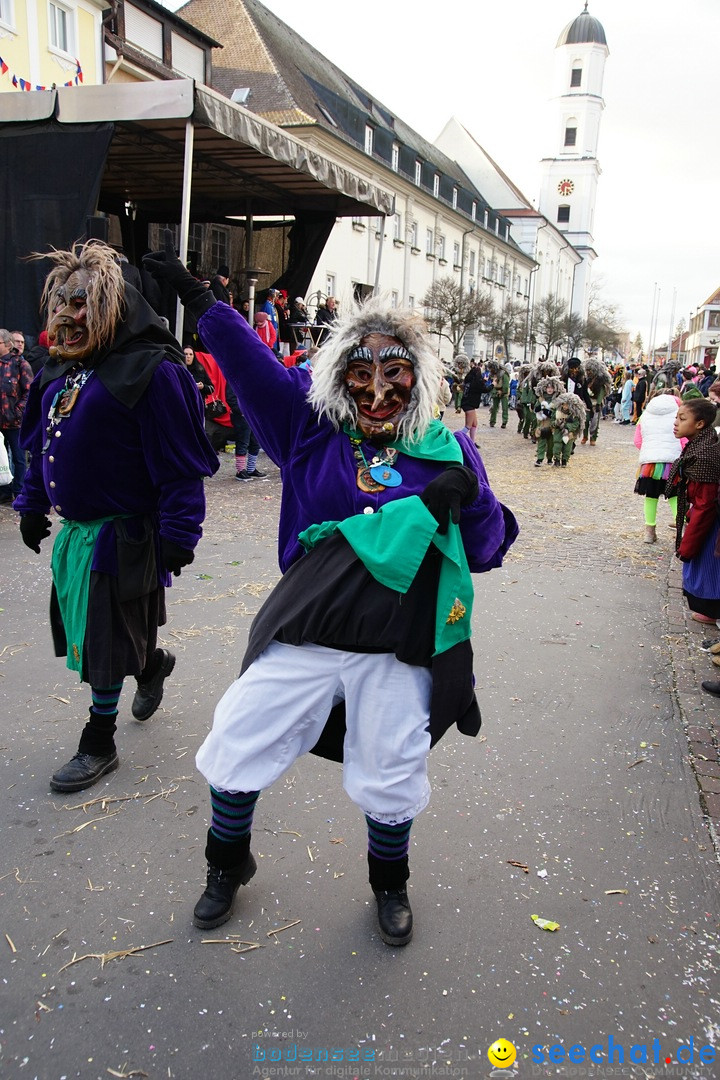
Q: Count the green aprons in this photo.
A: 2